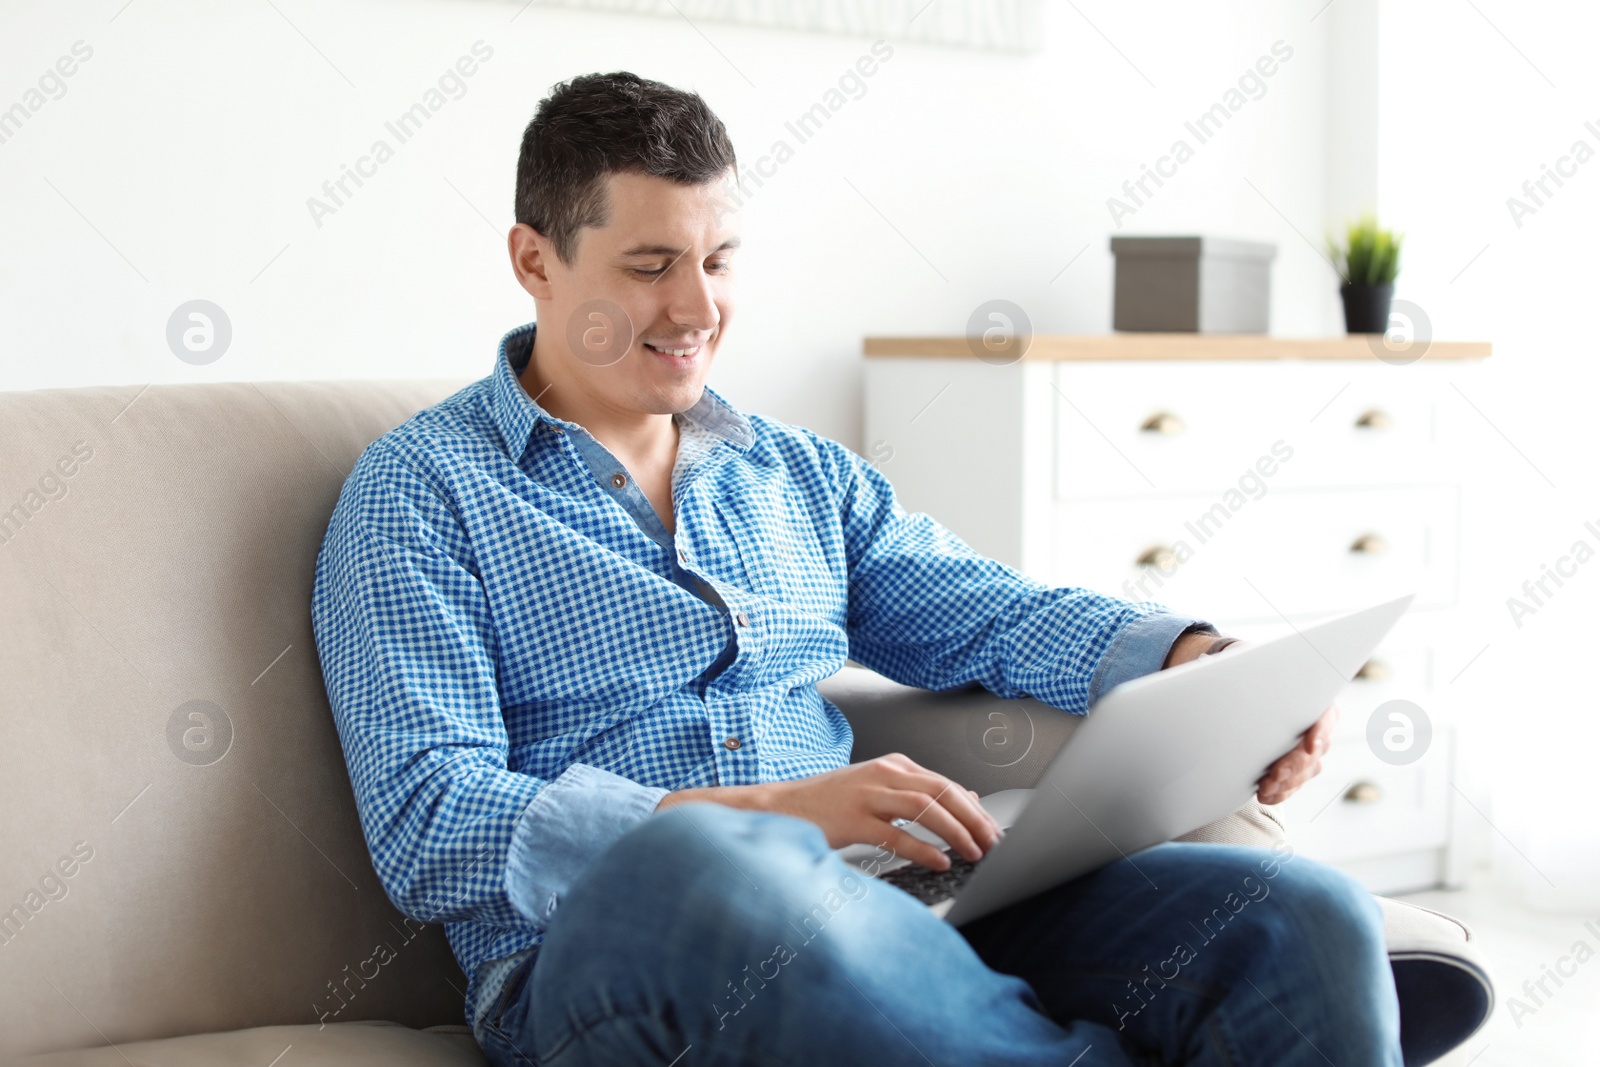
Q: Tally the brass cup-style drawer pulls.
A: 6